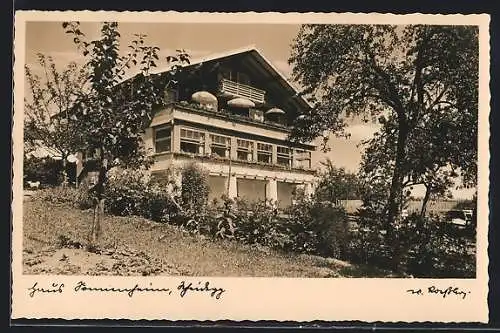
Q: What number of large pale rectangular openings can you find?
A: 3